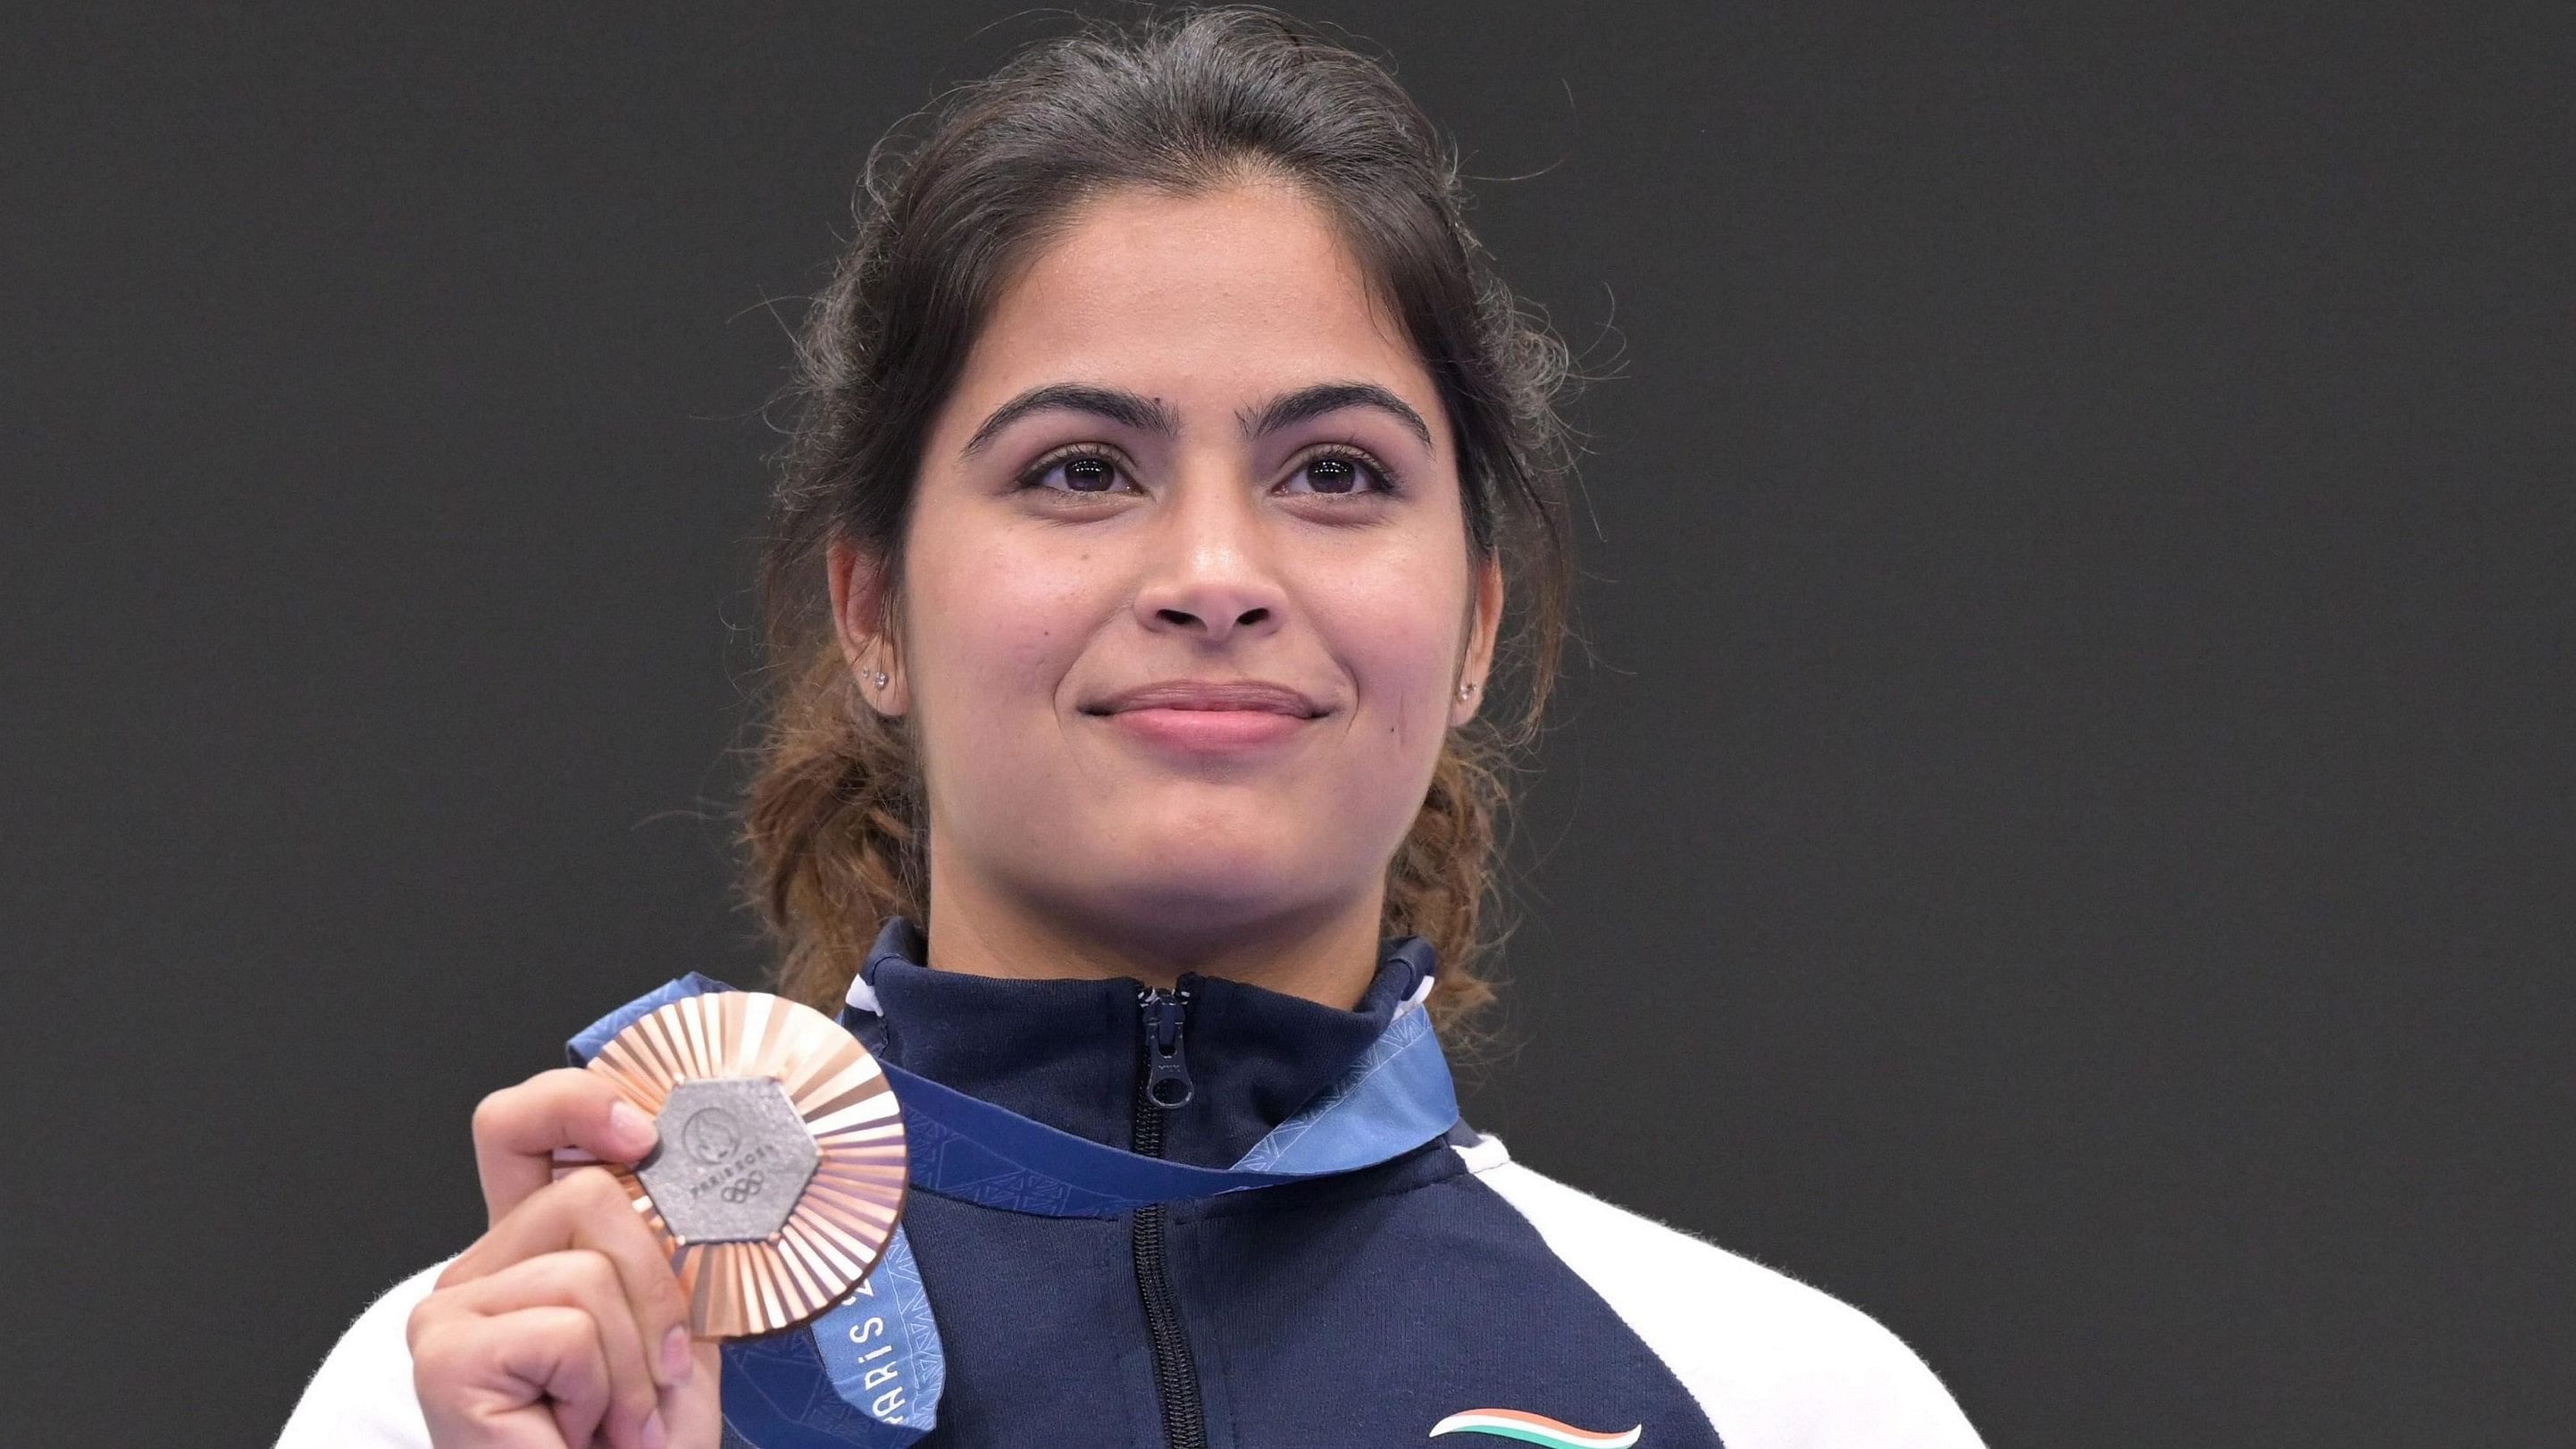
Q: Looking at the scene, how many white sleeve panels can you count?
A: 2